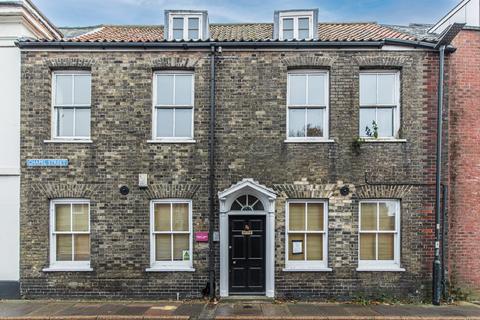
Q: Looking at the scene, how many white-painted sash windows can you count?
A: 8